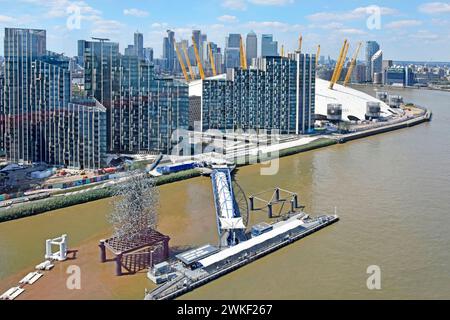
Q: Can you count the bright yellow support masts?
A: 11